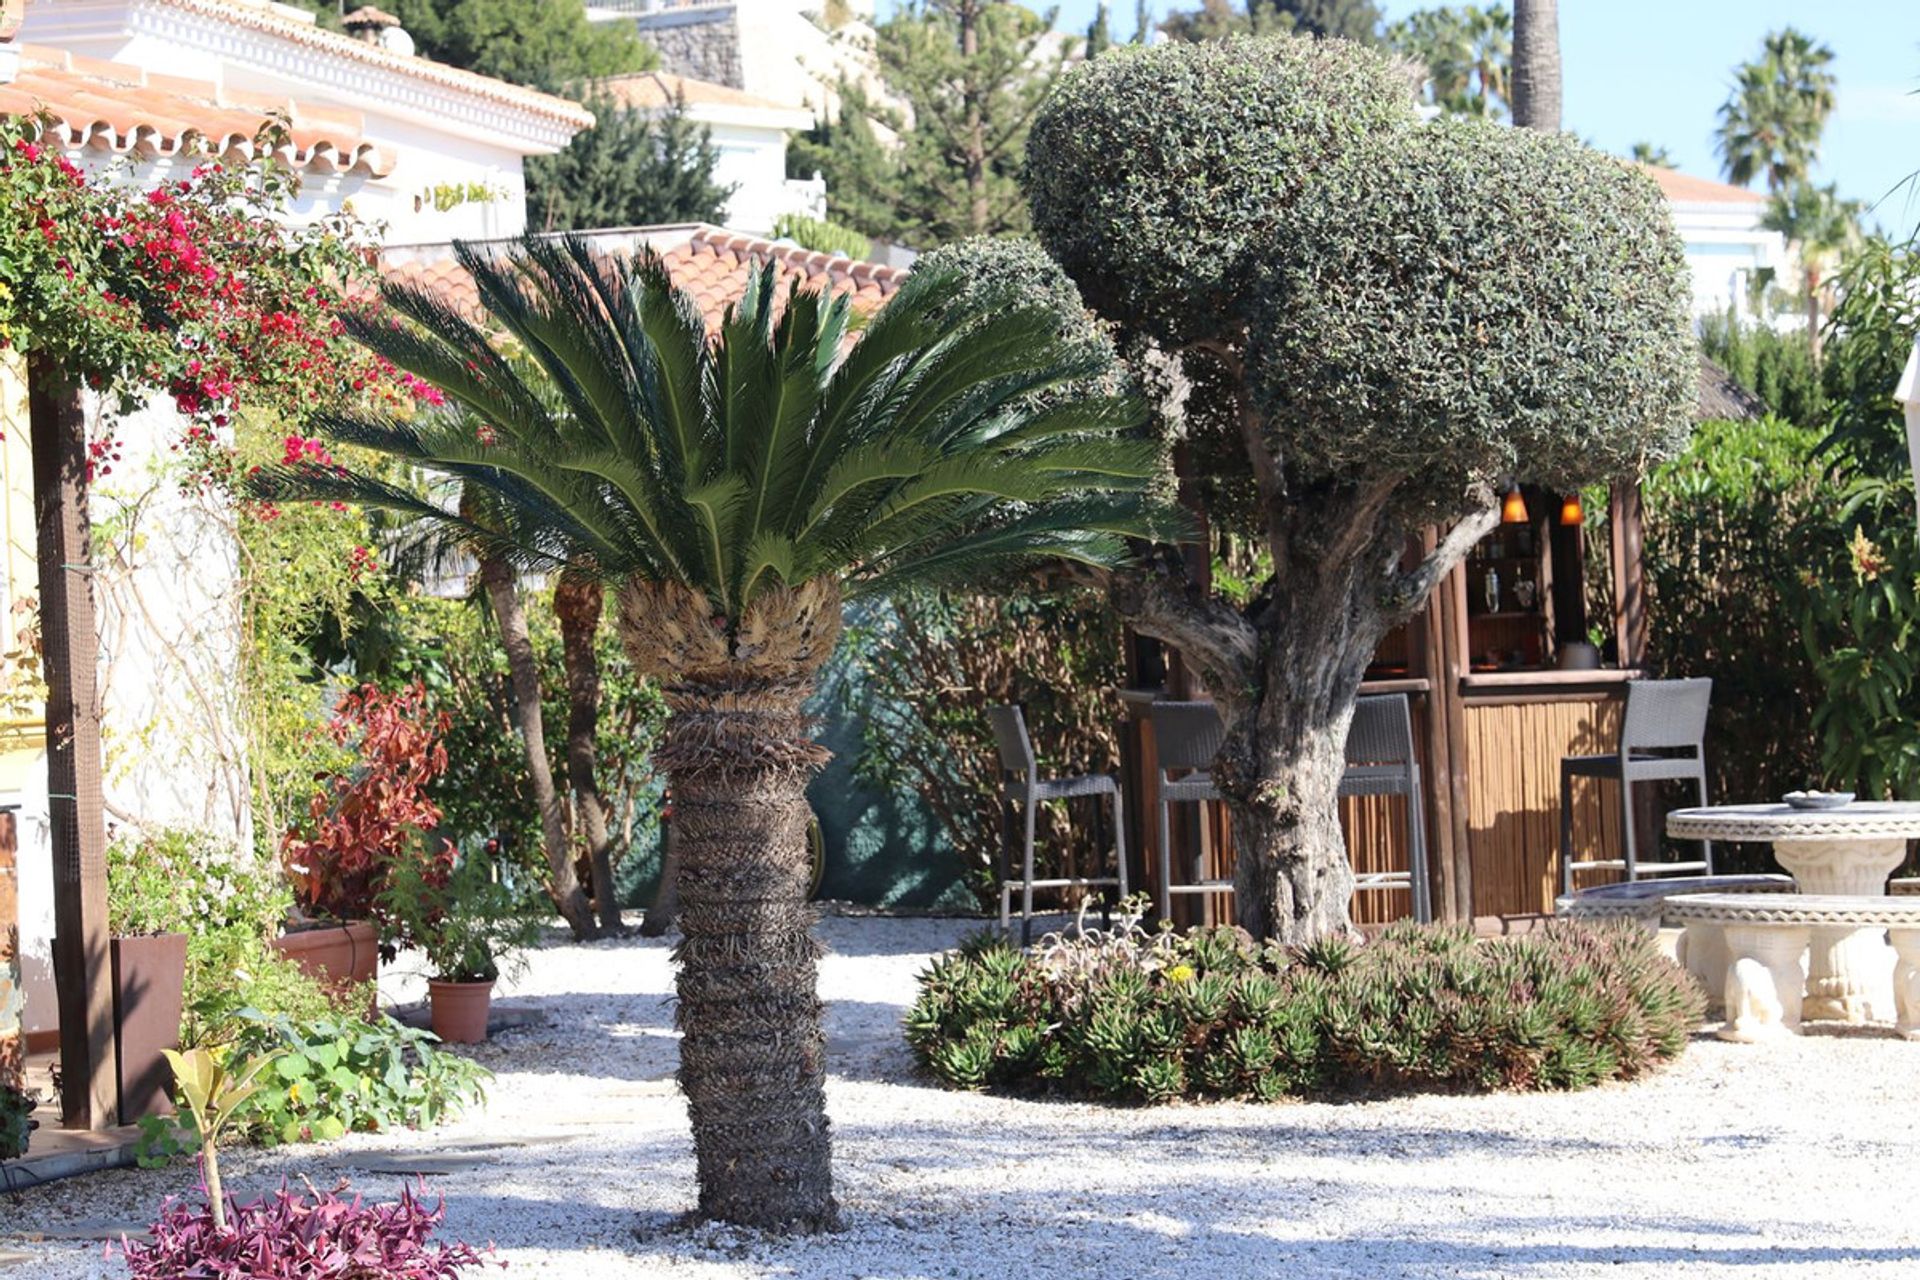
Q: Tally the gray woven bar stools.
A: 4